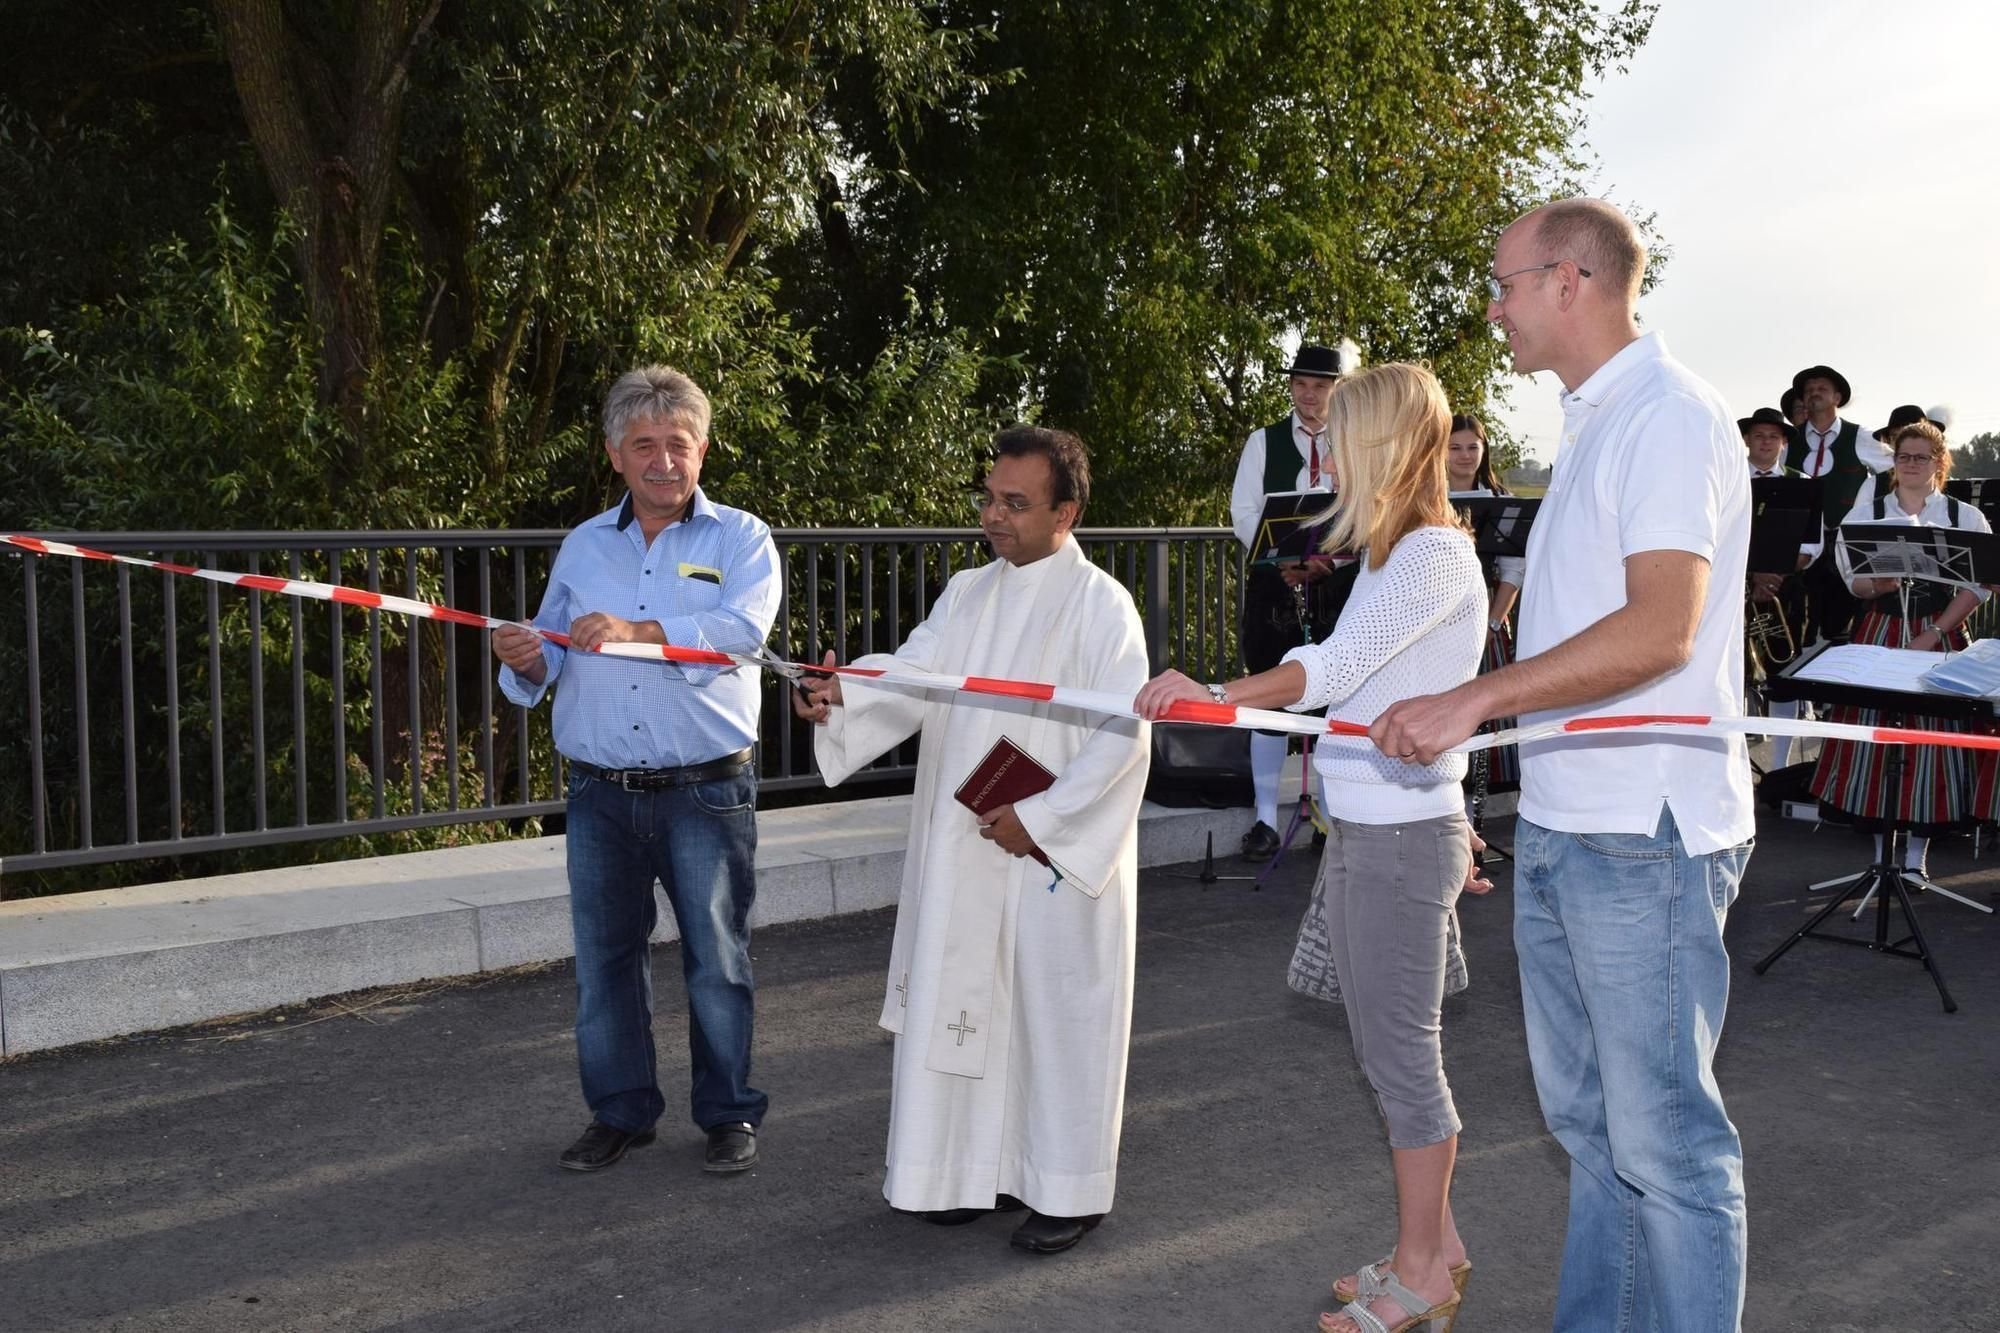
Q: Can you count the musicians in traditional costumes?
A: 7